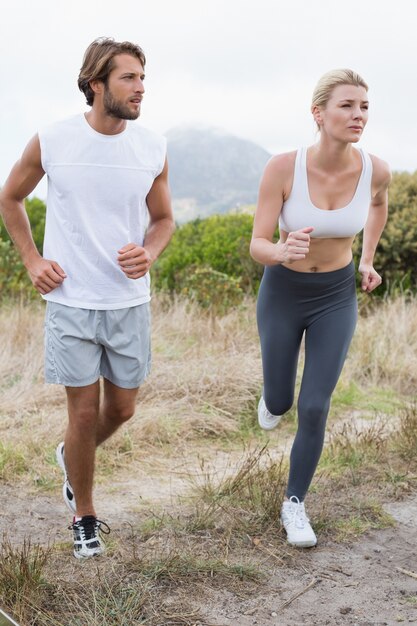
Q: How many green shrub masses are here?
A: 3